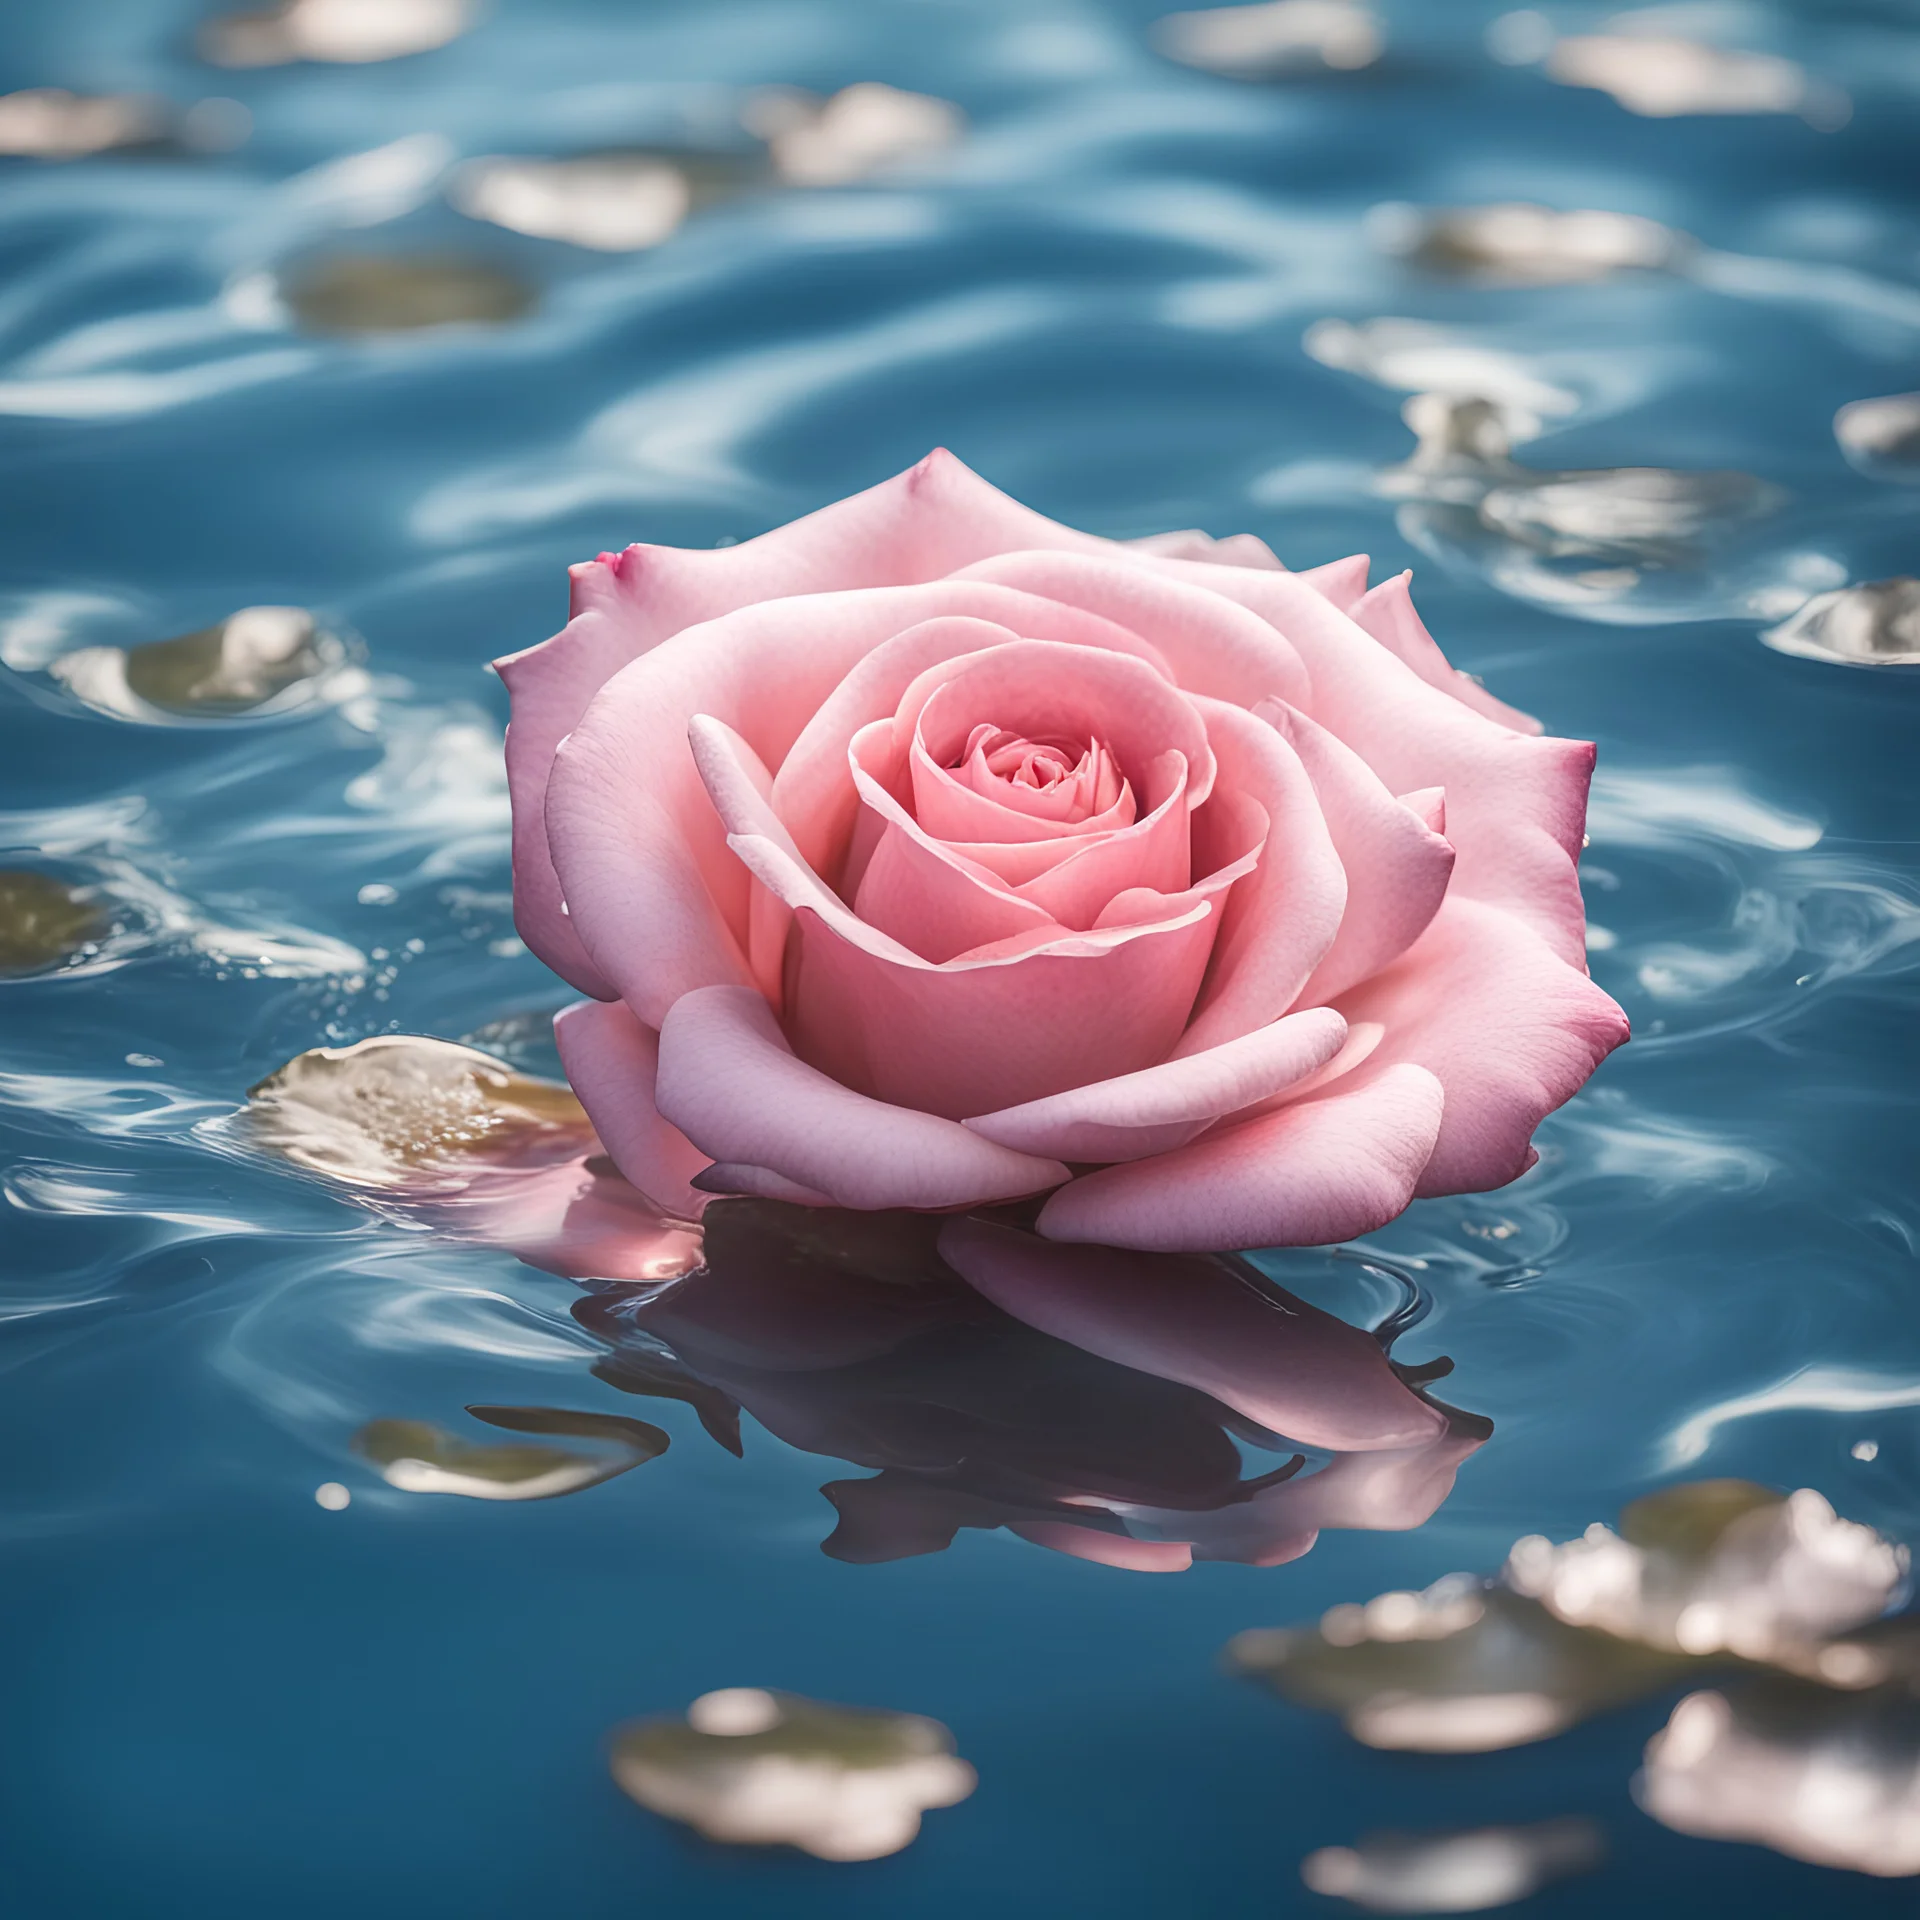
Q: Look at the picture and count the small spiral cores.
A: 1